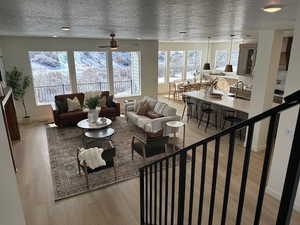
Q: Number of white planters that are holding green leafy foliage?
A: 1